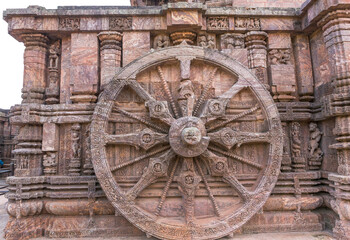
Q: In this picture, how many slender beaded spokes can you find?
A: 8